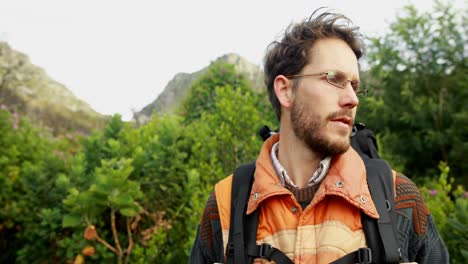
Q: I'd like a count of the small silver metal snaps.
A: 4